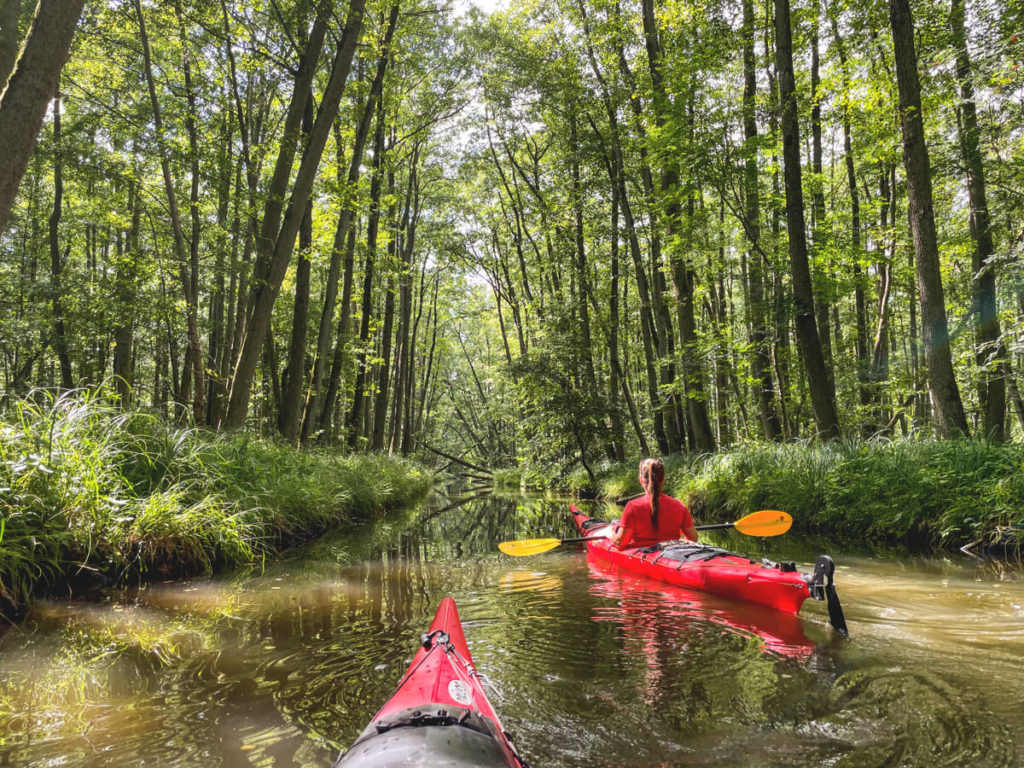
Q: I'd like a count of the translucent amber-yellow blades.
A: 2